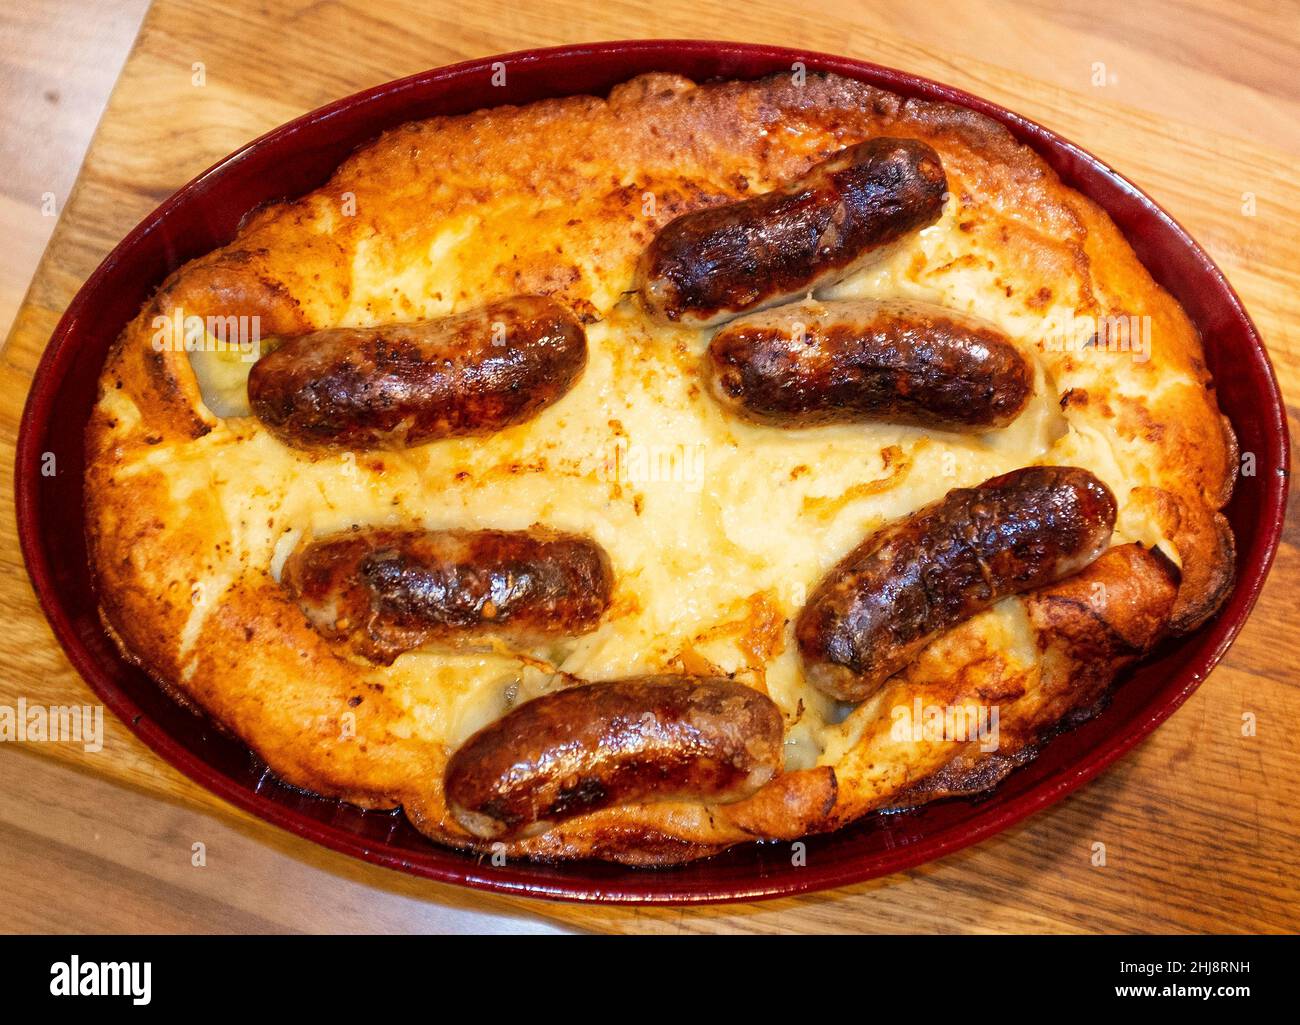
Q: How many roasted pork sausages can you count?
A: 6